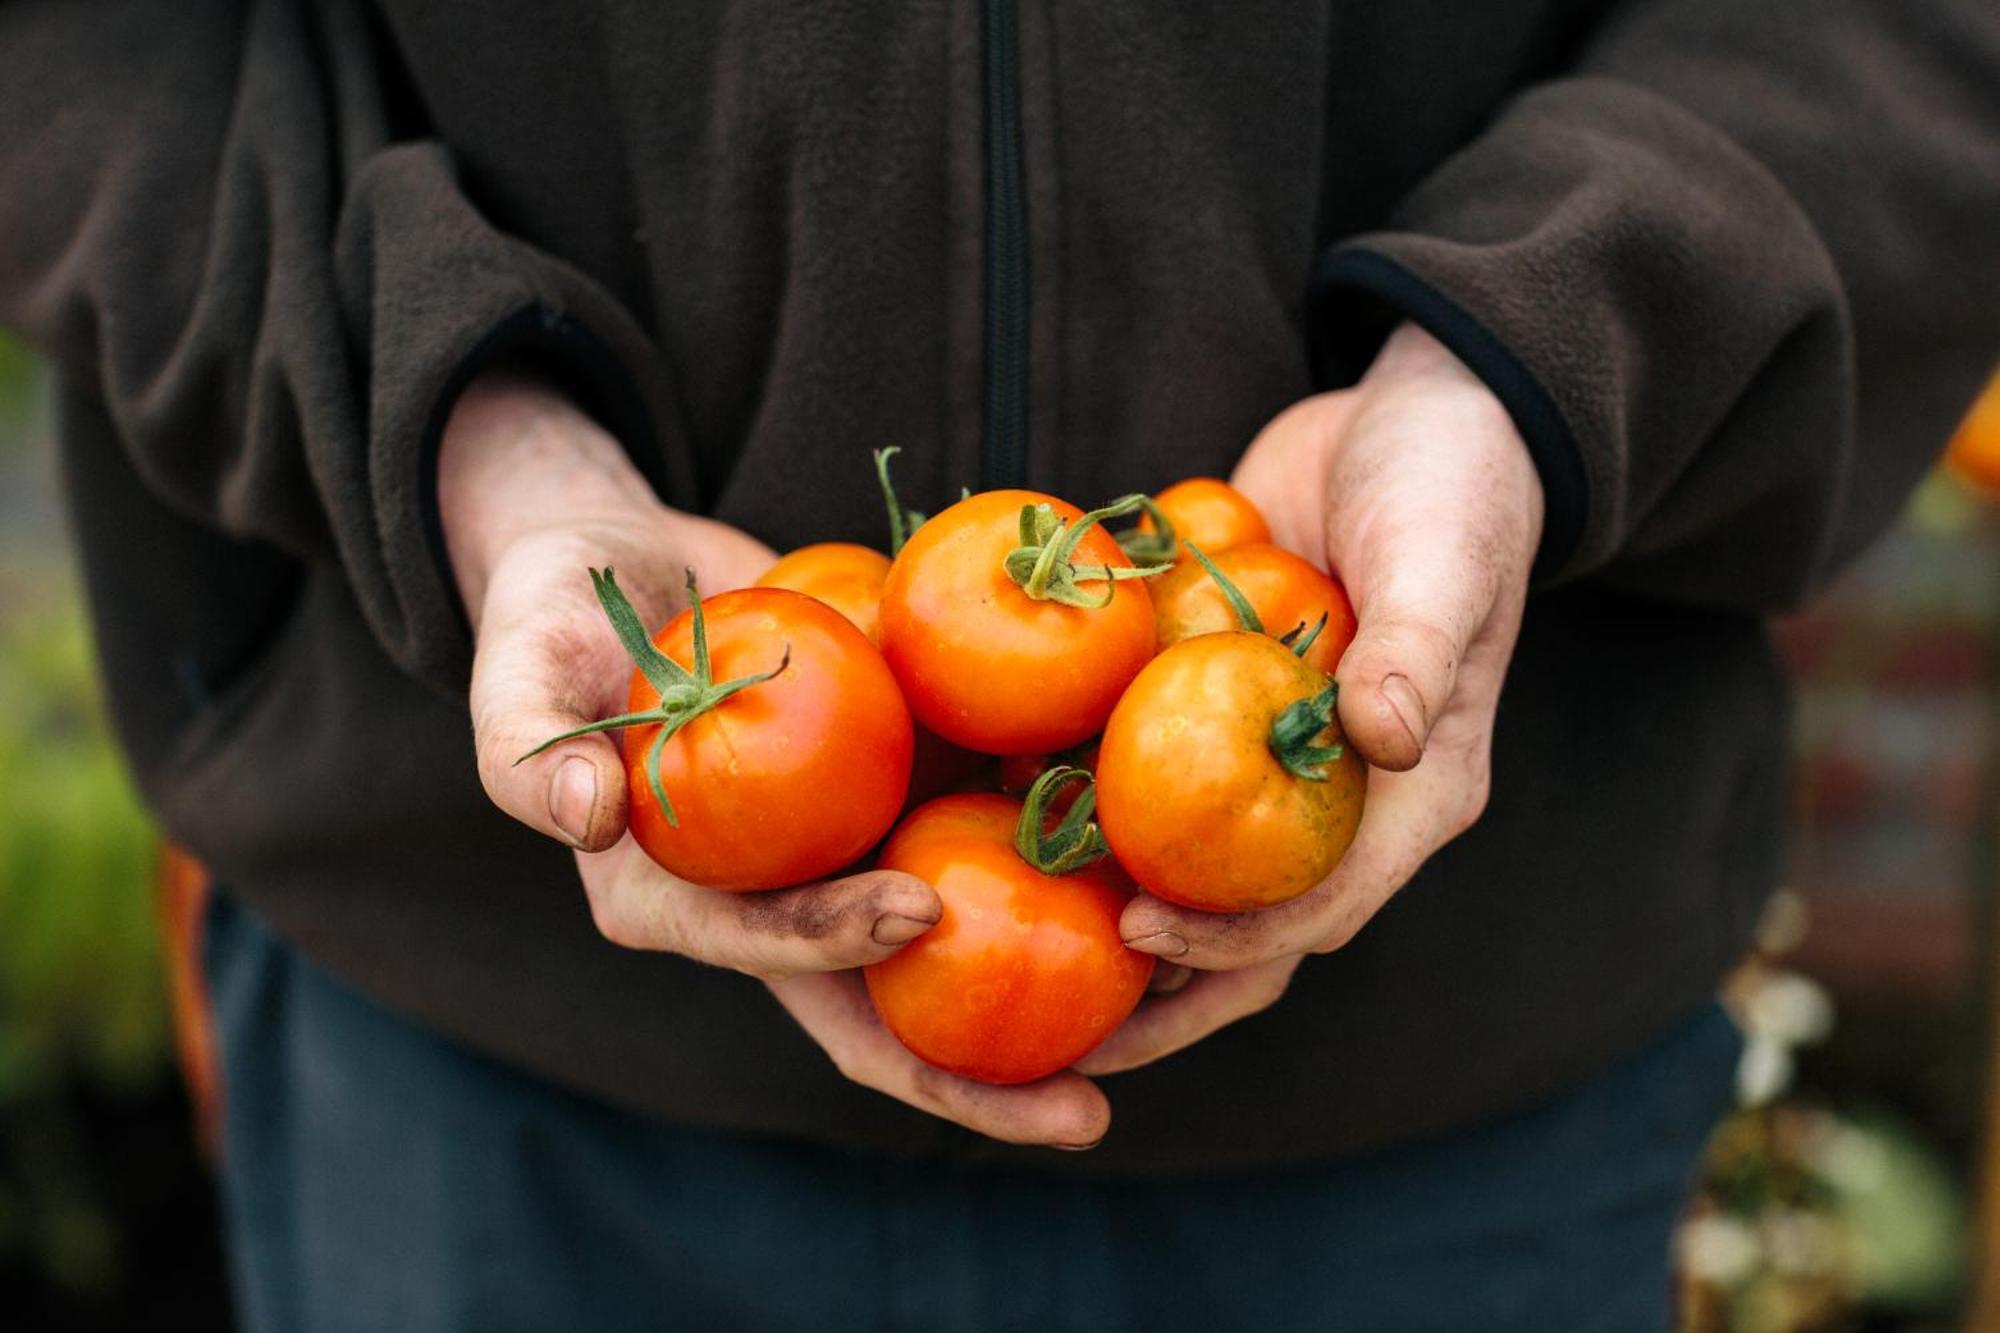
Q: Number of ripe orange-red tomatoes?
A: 7